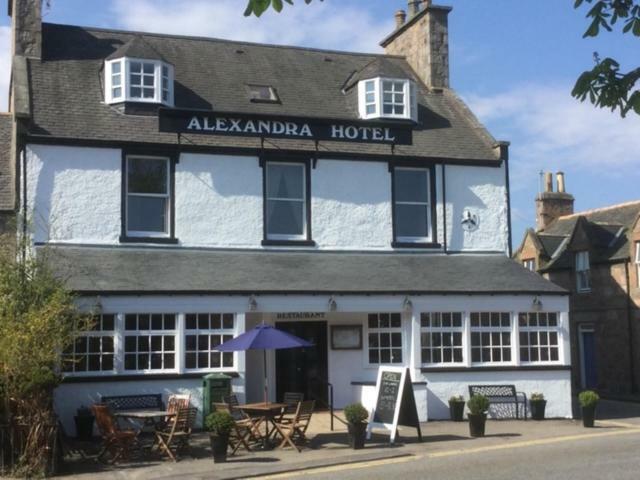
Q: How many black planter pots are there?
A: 7